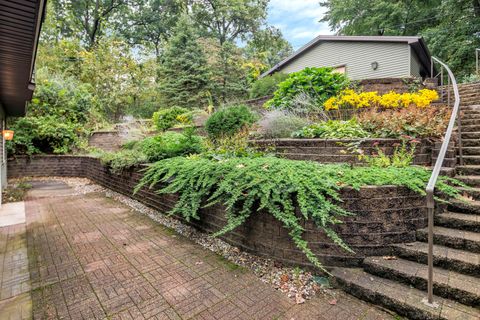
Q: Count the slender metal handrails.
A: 1